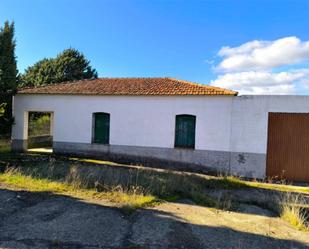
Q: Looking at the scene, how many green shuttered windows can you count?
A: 2